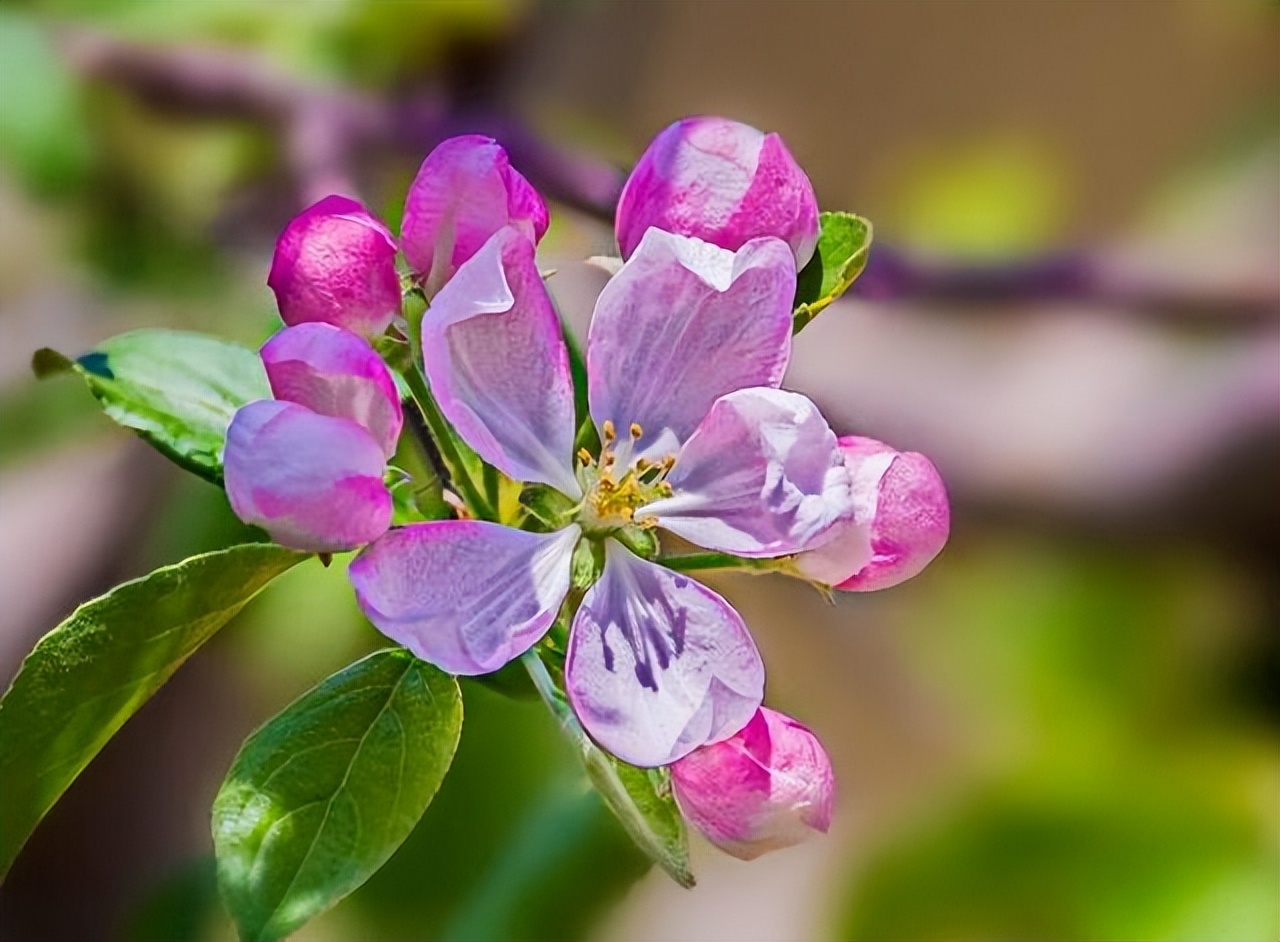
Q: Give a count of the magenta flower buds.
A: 7